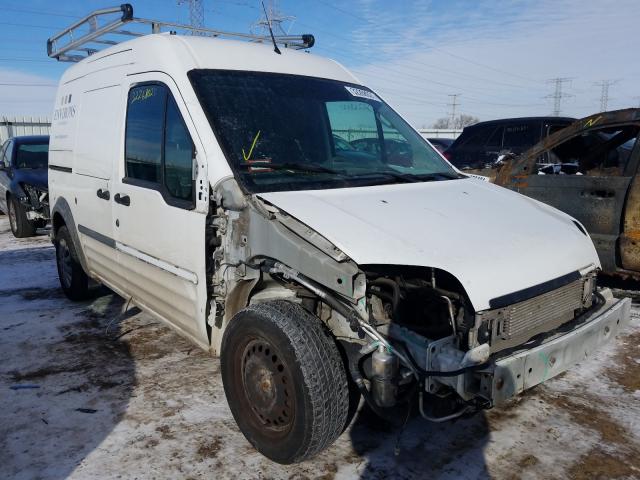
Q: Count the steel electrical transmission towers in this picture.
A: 5